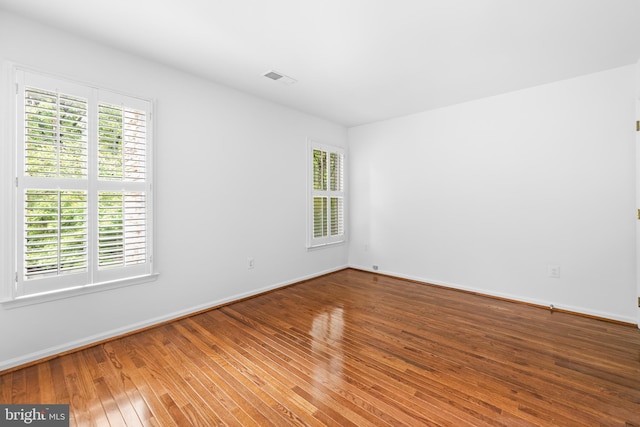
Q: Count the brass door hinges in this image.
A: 3